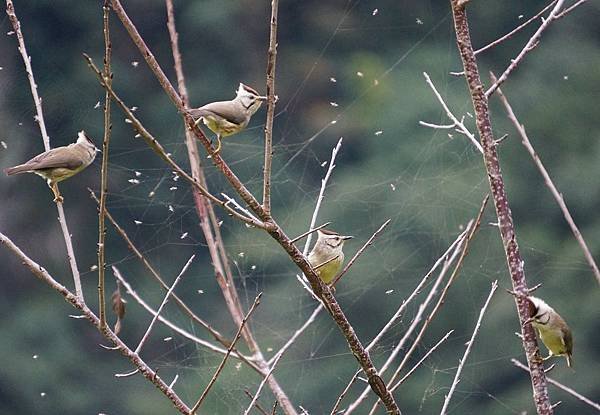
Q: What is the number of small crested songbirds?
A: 4